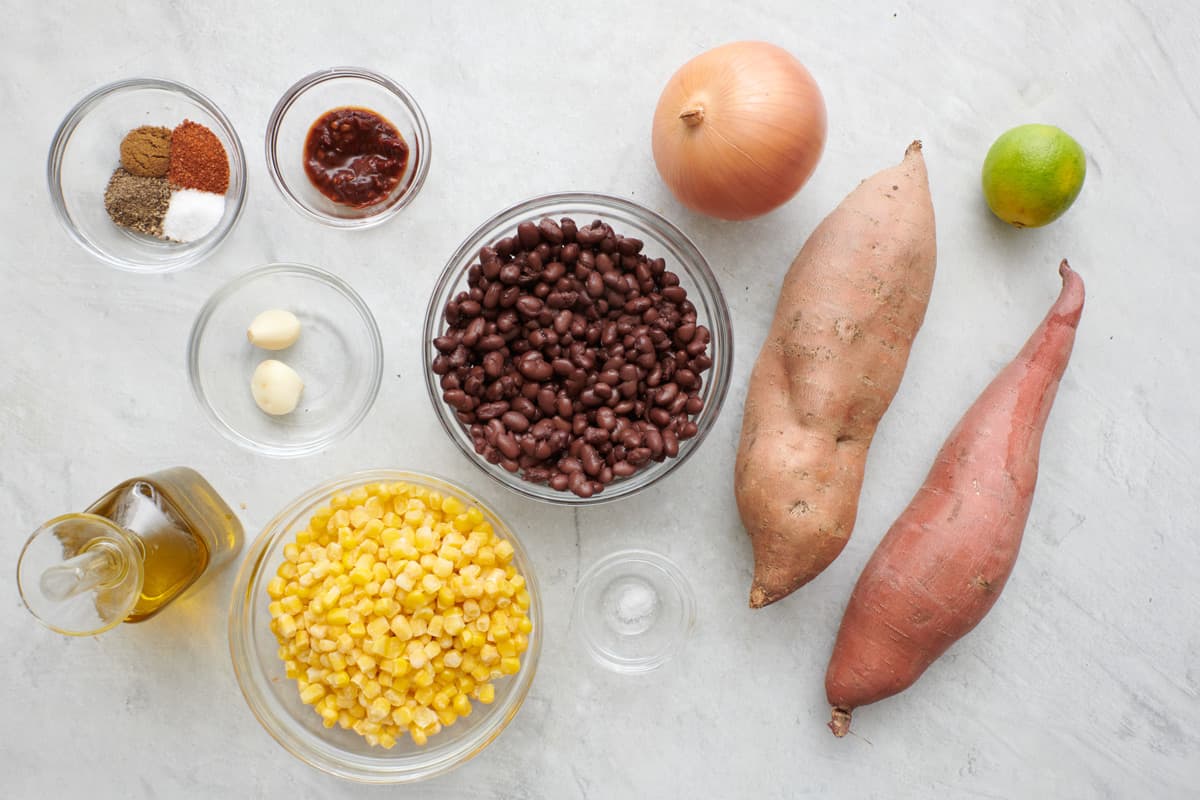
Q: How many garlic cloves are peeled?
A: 2